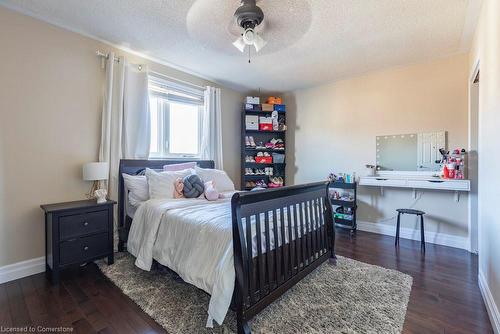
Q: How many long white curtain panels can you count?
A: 2